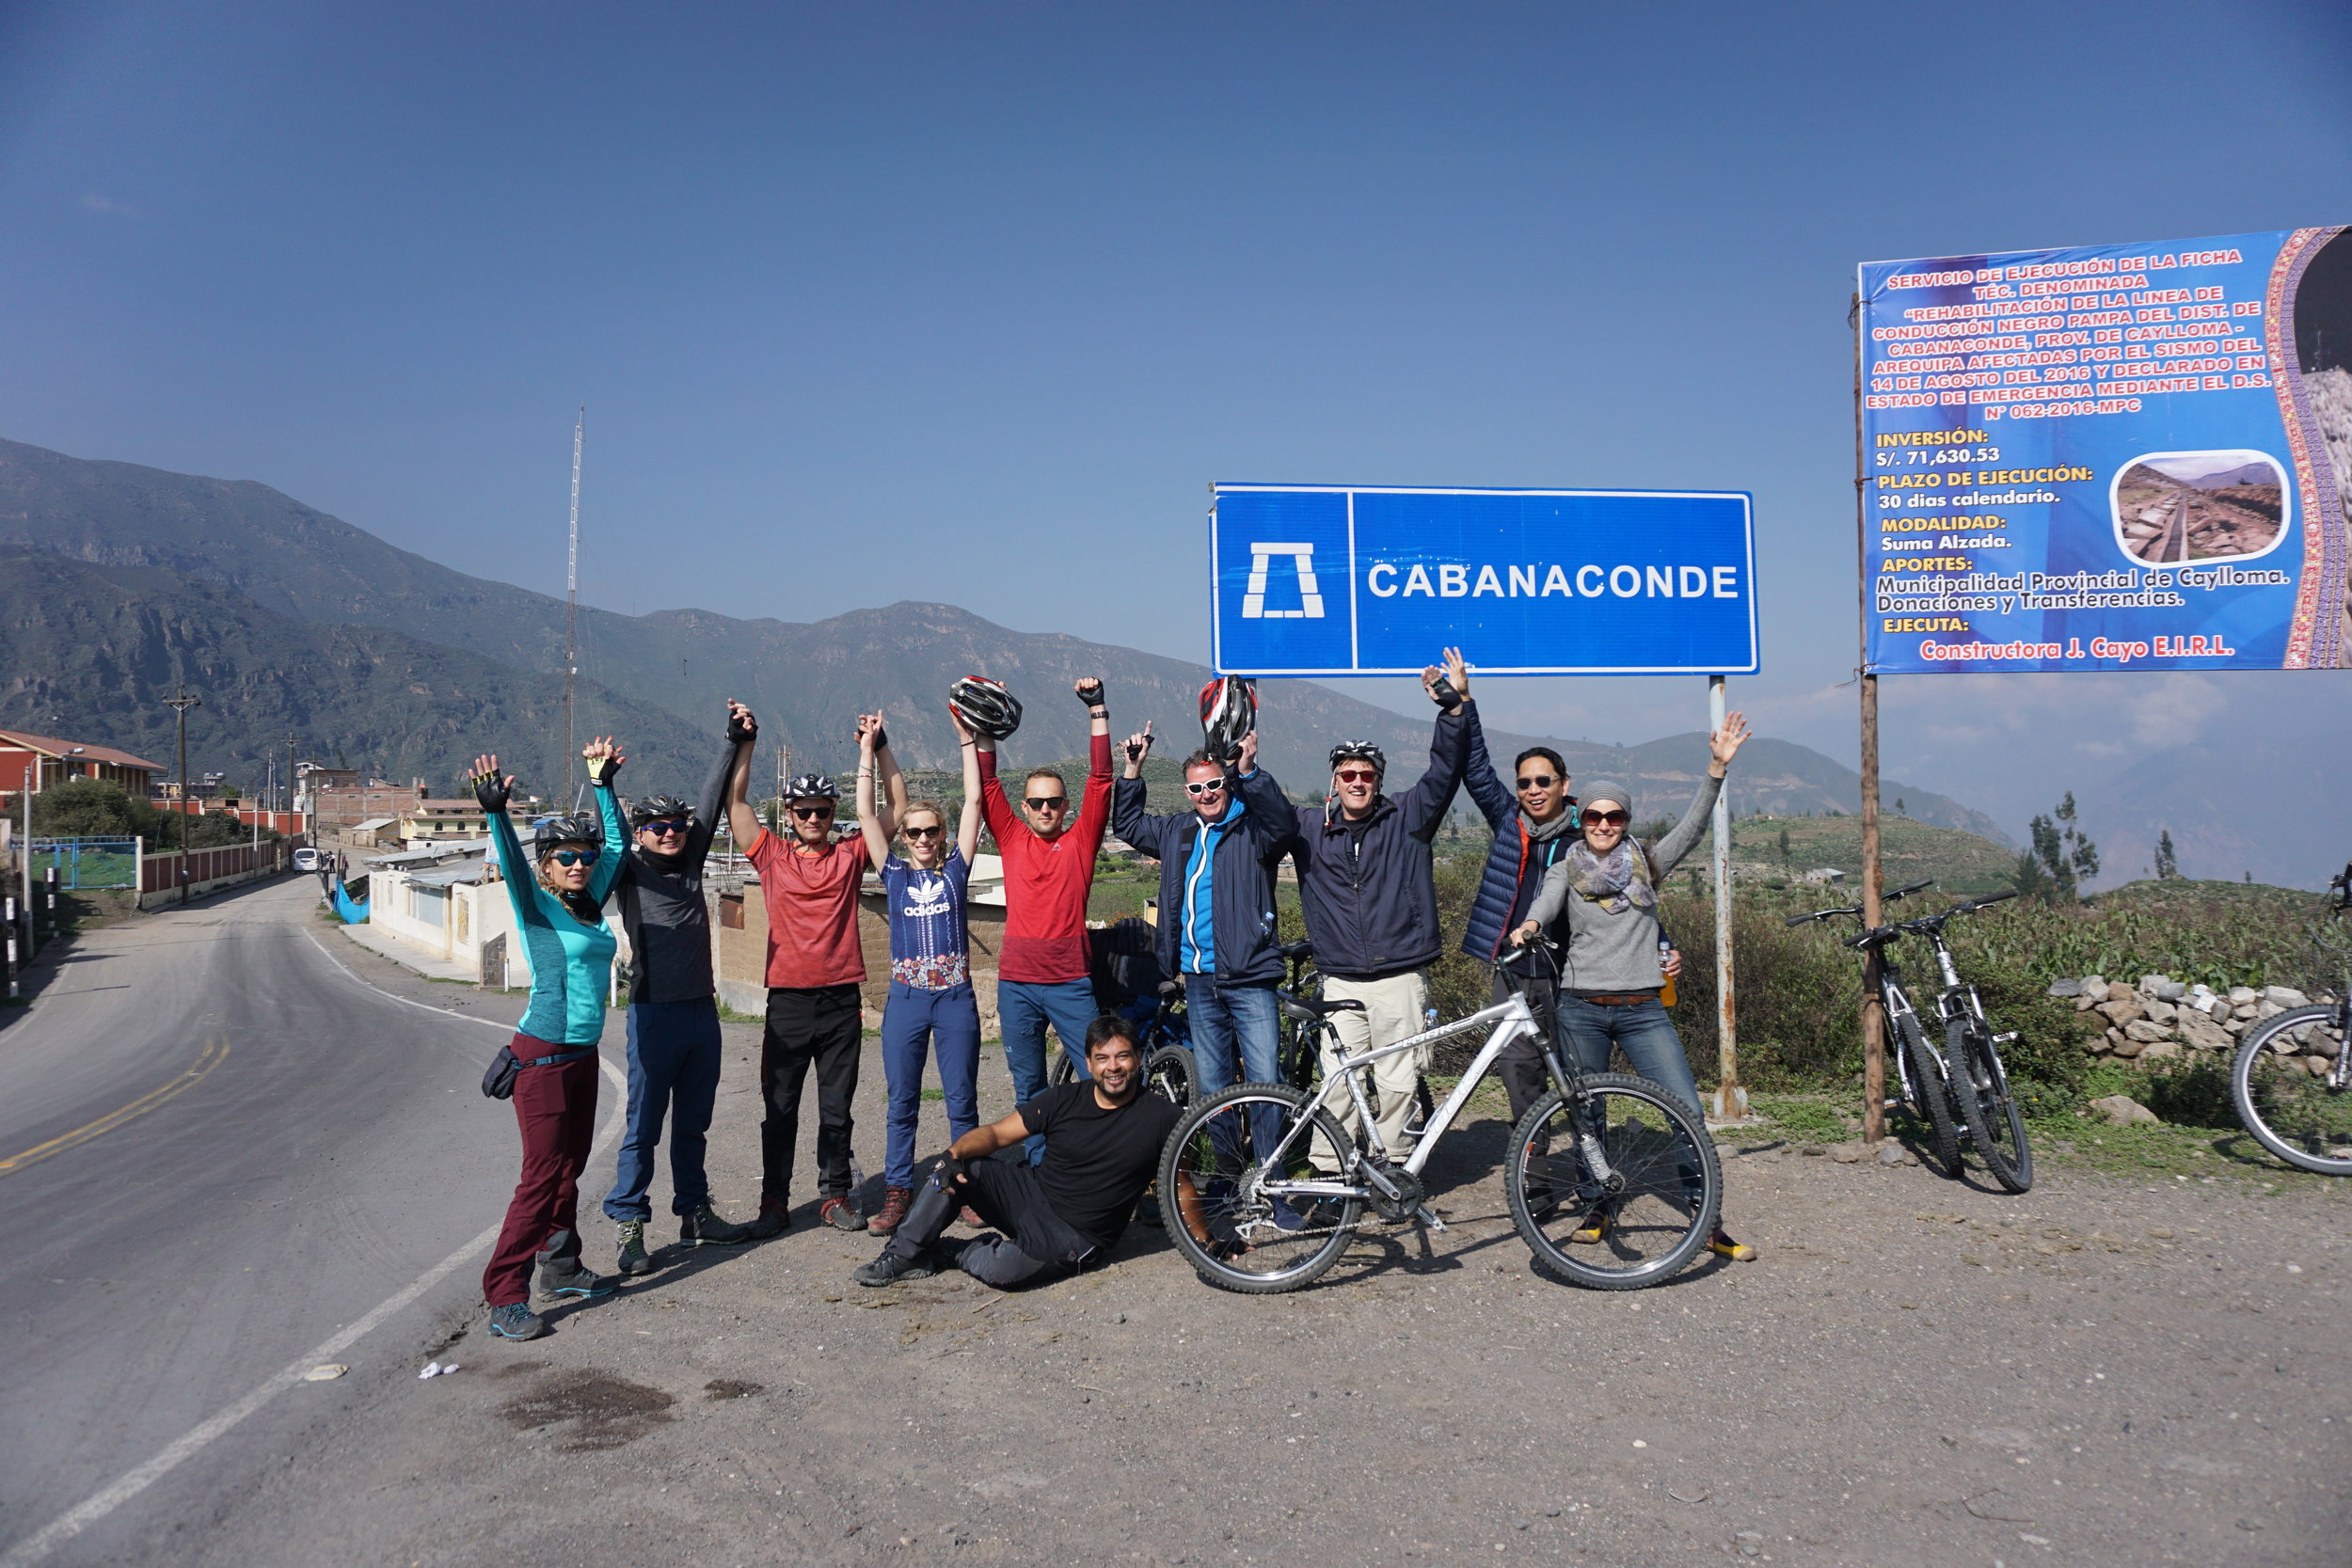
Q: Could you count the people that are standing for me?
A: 9